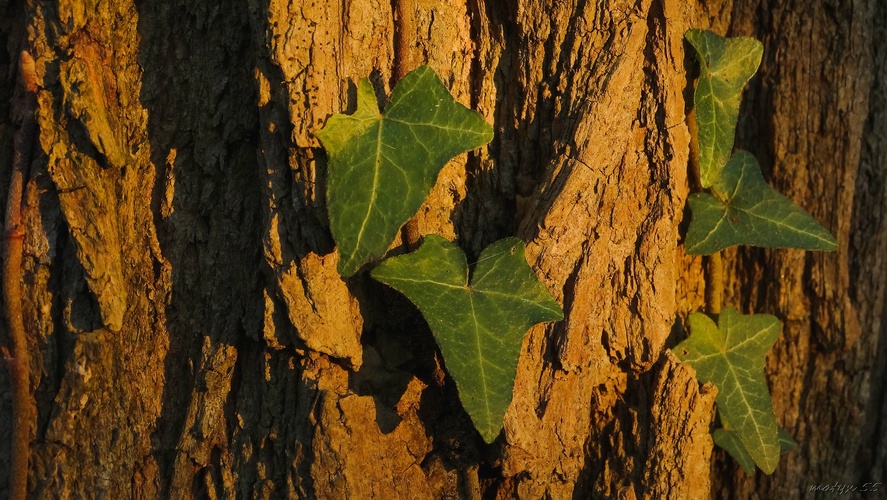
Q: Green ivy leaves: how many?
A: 6